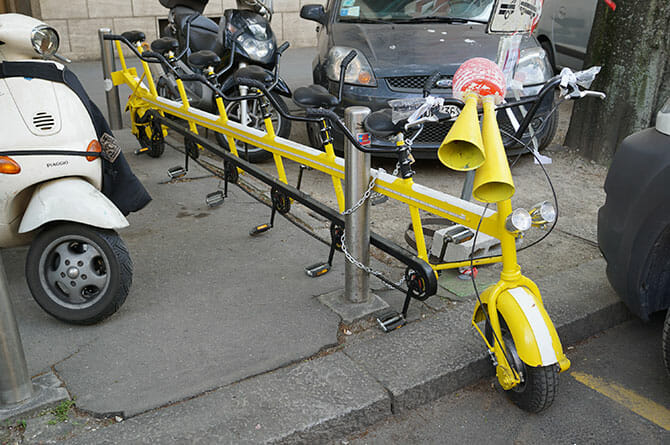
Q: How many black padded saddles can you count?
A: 6